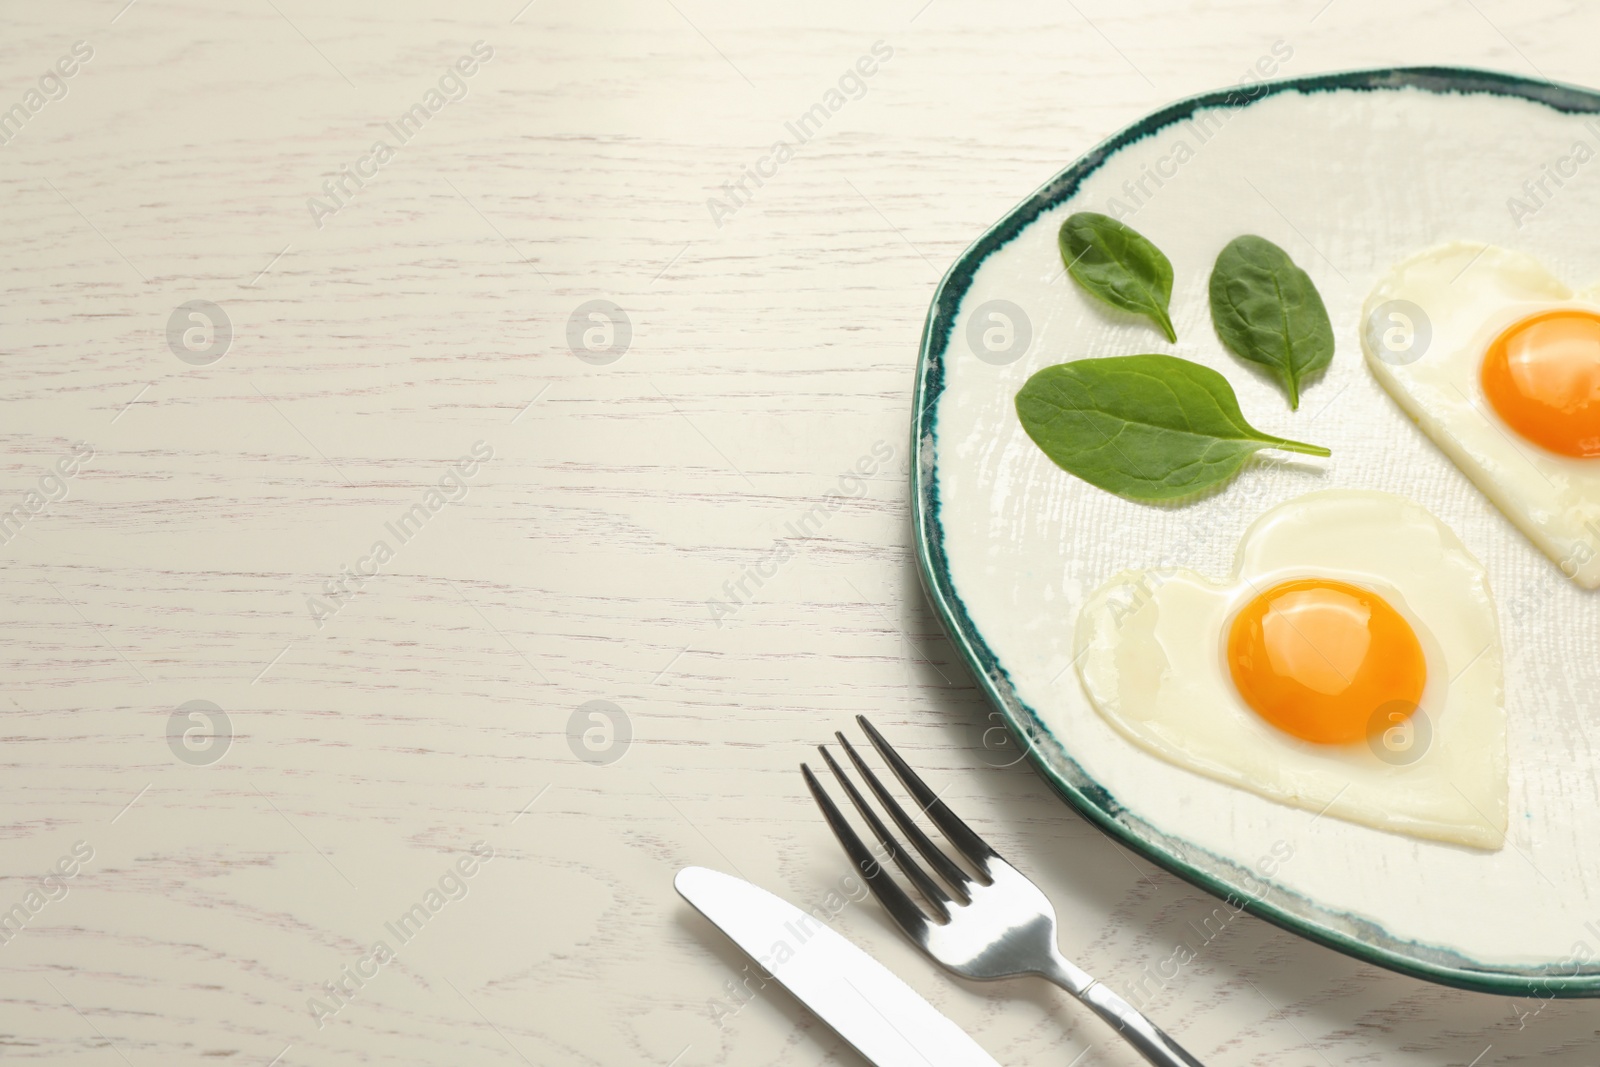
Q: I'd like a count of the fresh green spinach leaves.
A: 3